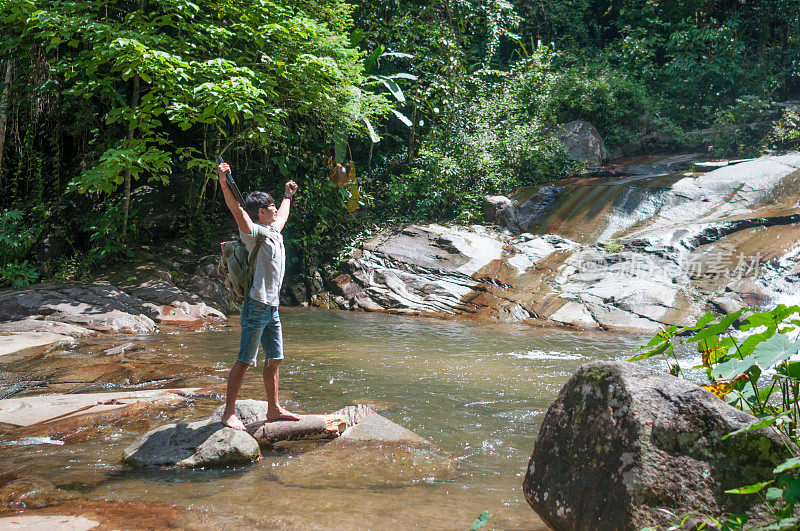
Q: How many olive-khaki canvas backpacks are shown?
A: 1